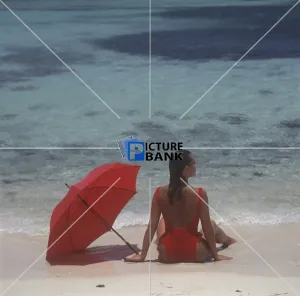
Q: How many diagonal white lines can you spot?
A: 4